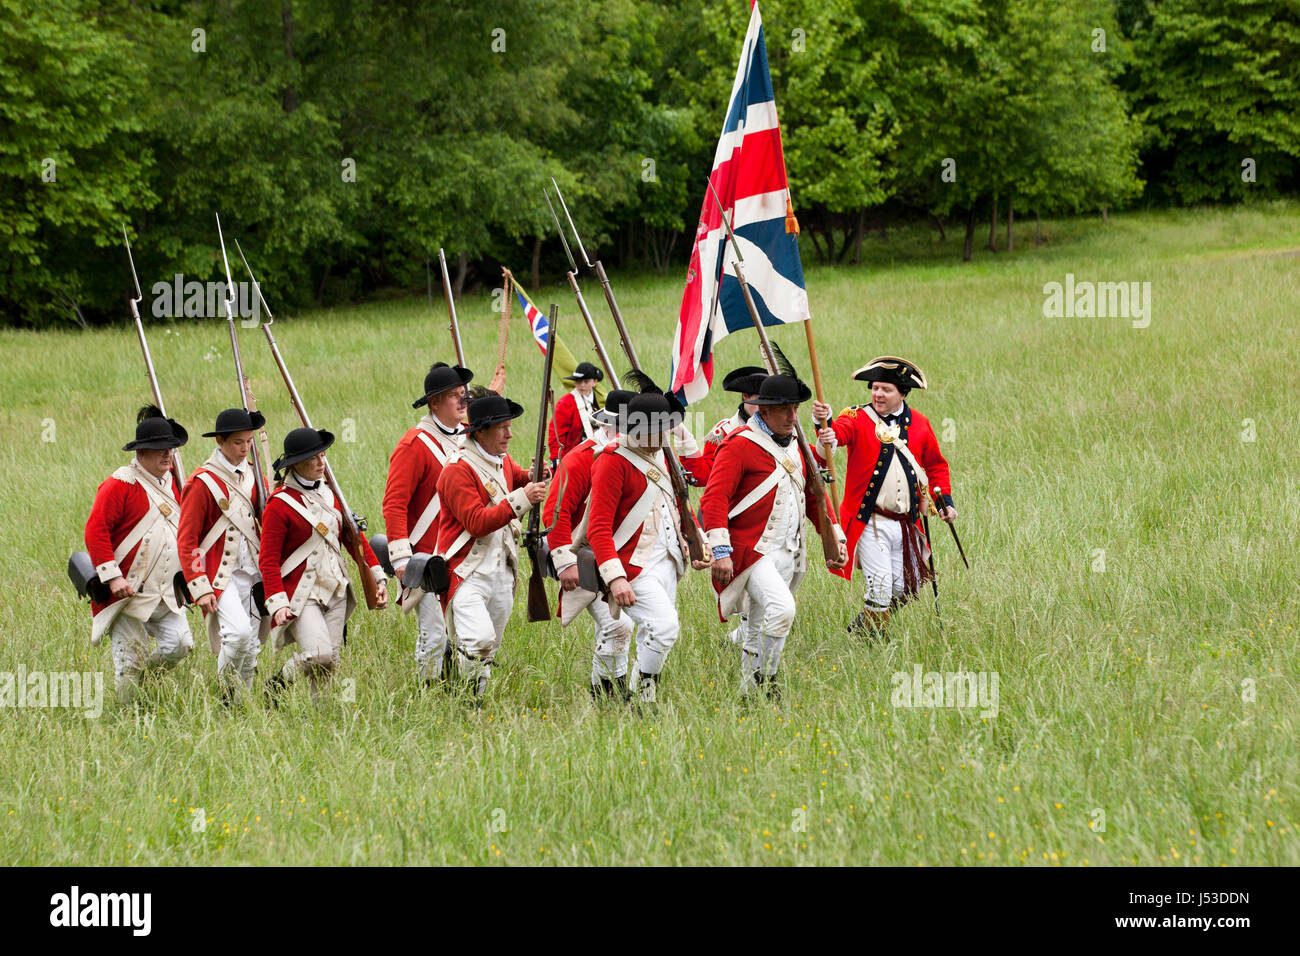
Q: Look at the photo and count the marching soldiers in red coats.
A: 11